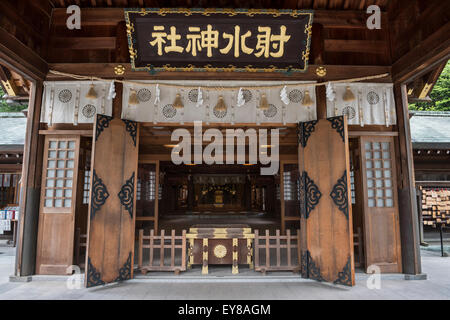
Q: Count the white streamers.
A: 6